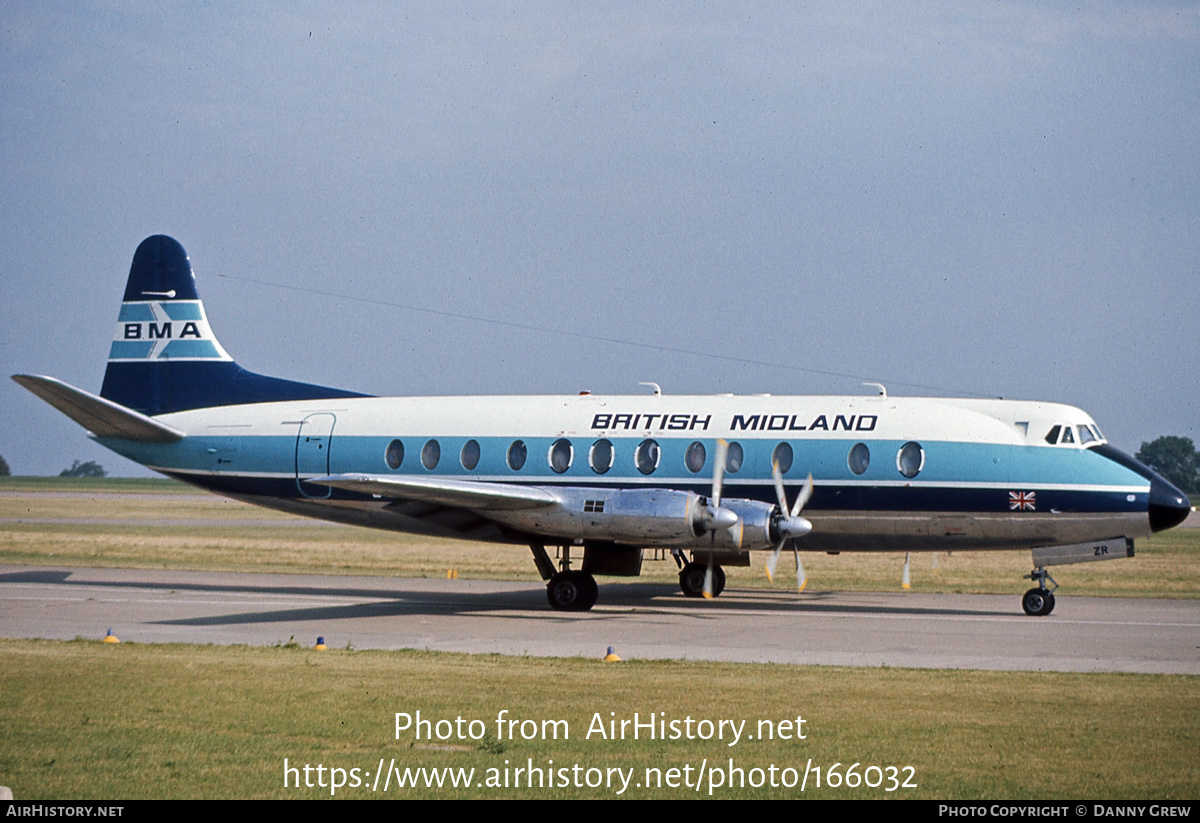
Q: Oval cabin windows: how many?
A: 12